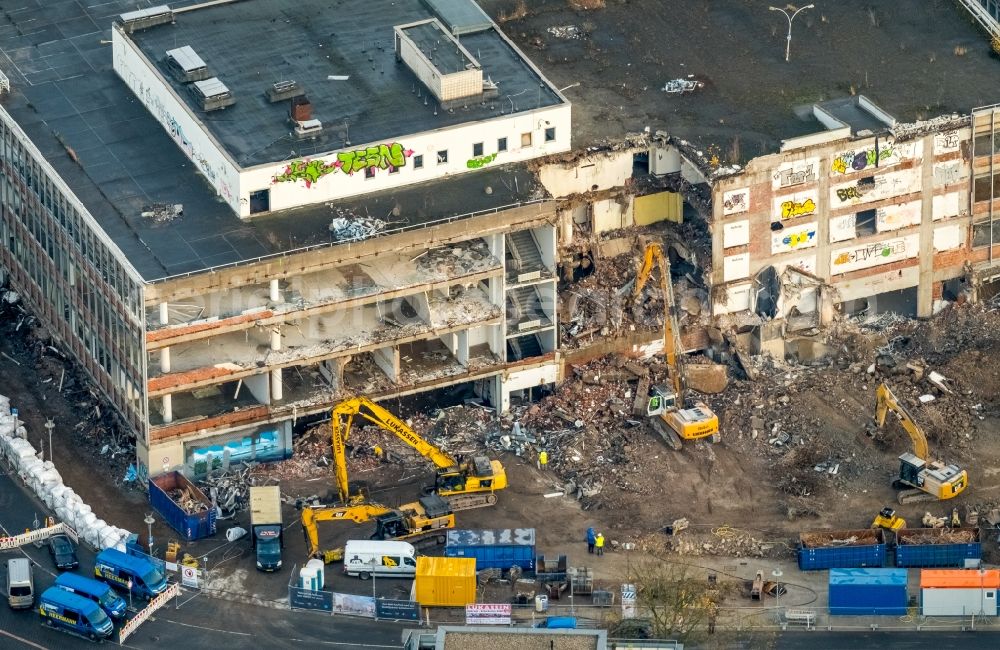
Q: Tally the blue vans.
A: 3